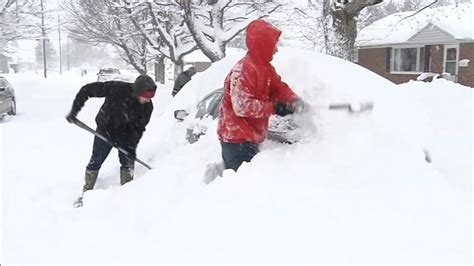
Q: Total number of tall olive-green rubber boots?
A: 2